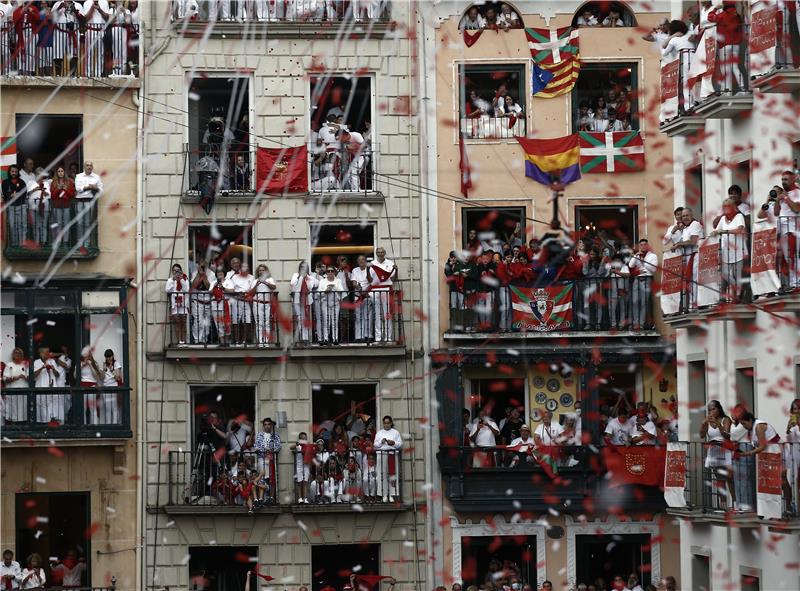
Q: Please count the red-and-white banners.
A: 8